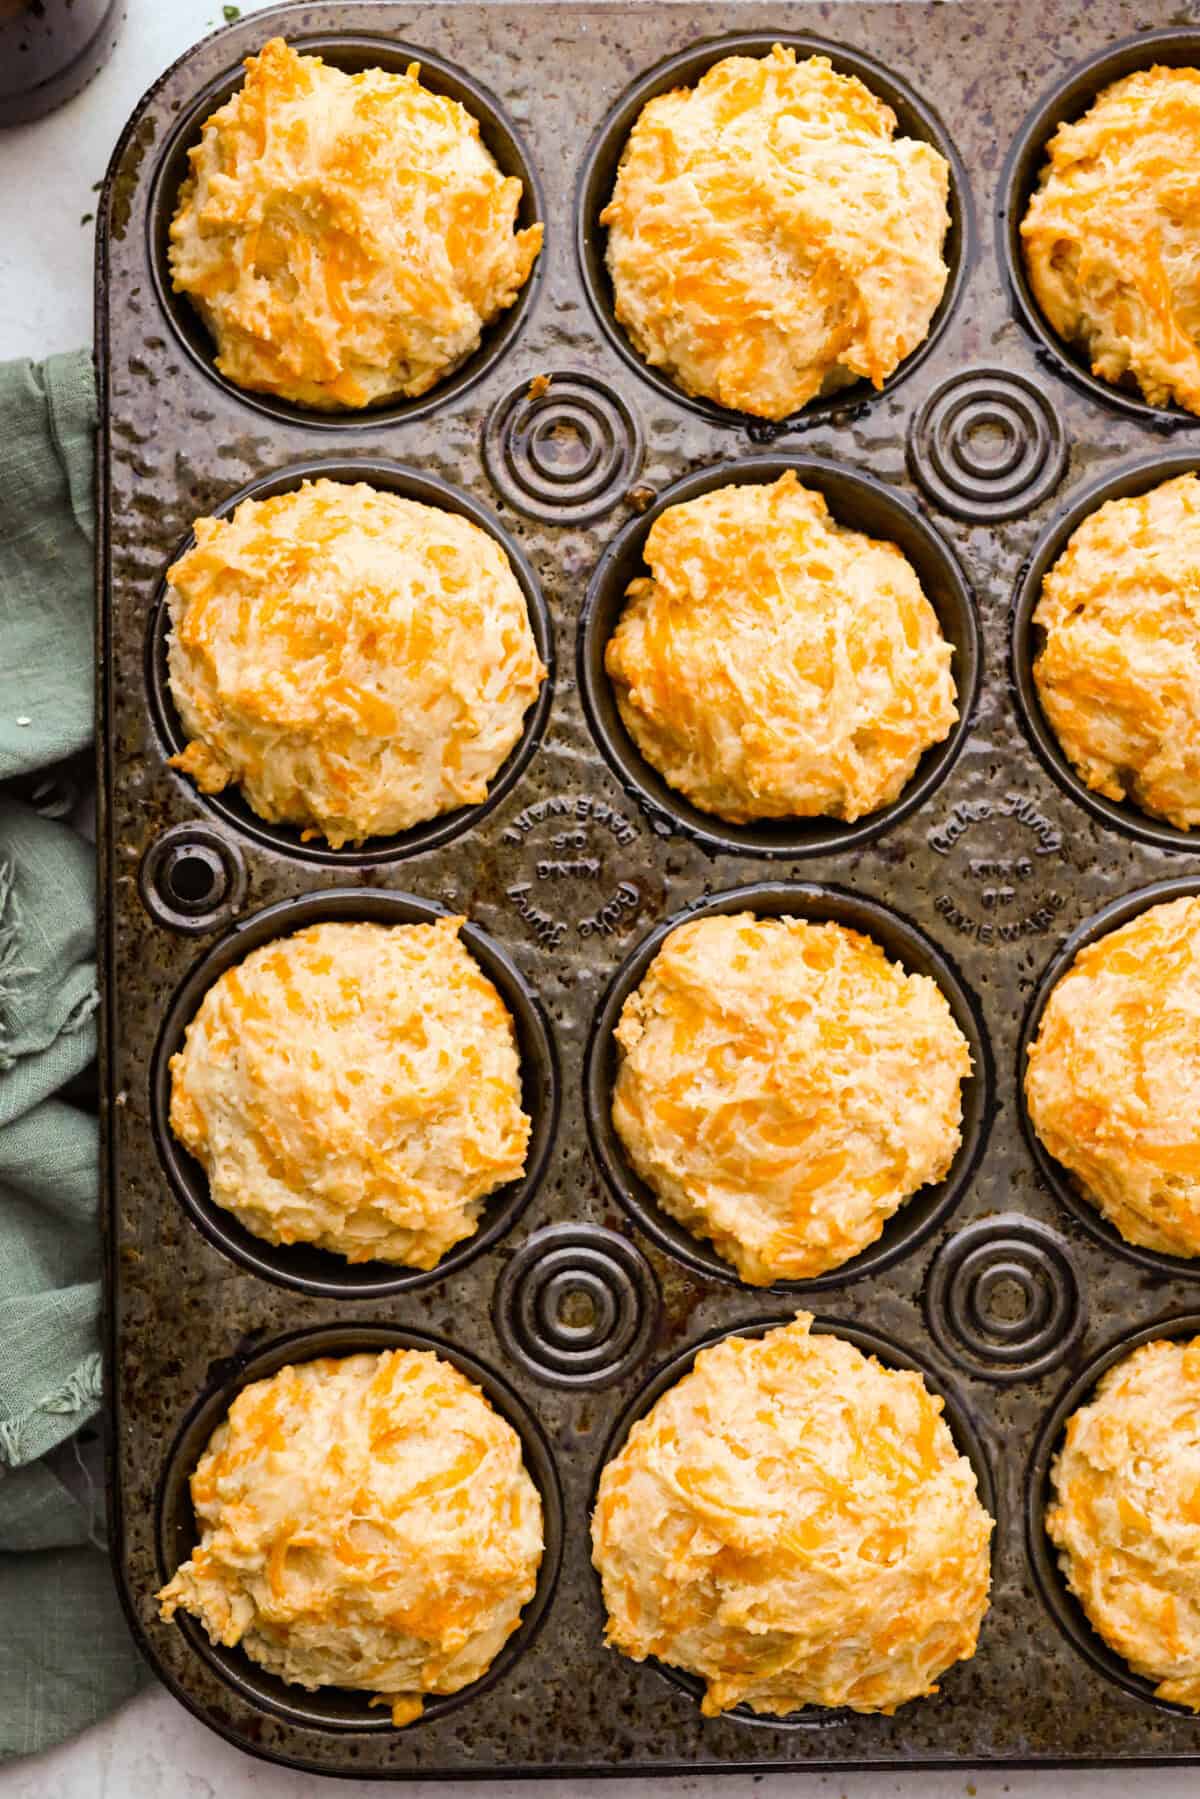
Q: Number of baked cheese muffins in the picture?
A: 12